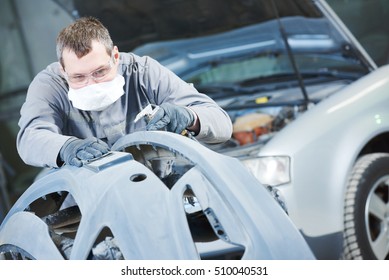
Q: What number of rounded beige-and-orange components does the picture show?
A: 1